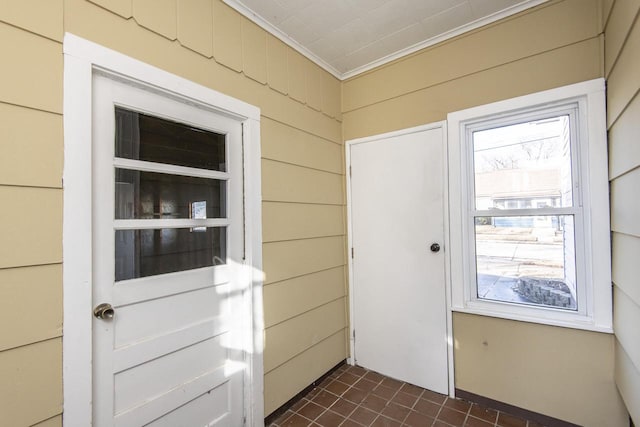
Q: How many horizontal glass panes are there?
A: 3